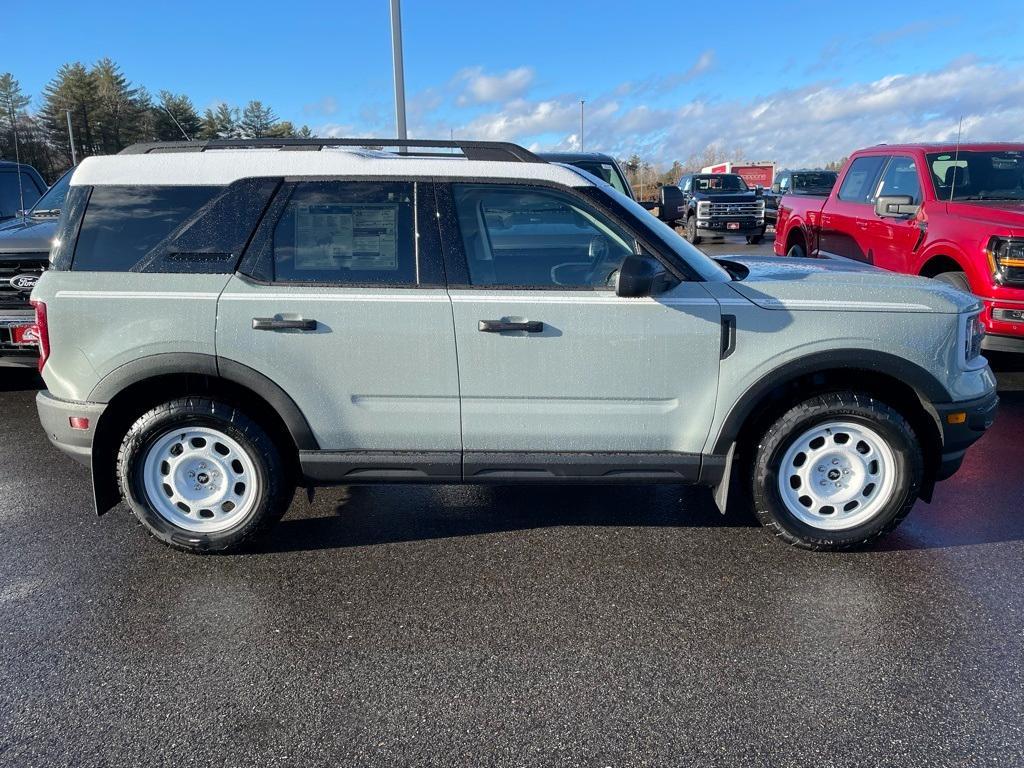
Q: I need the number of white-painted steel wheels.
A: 2